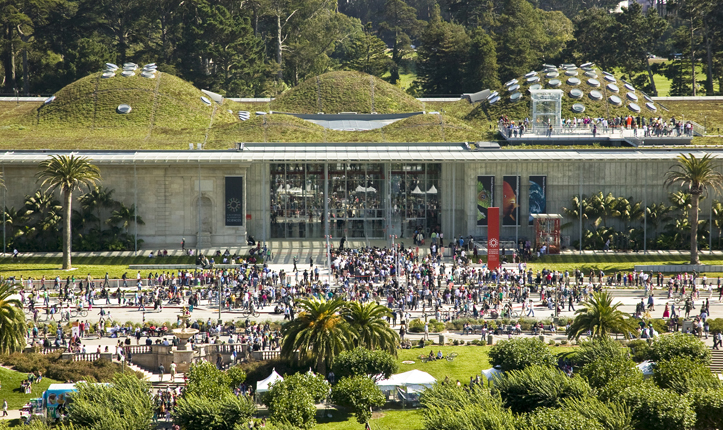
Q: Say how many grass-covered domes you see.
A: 3